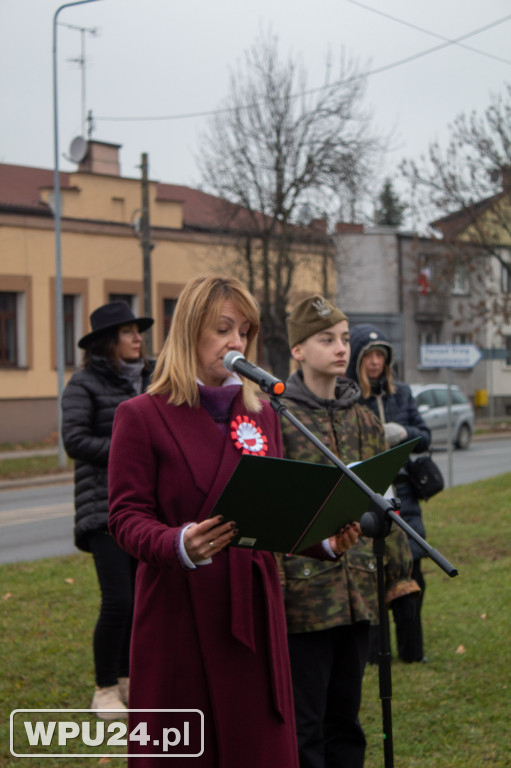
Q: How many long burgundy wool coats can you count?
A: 1